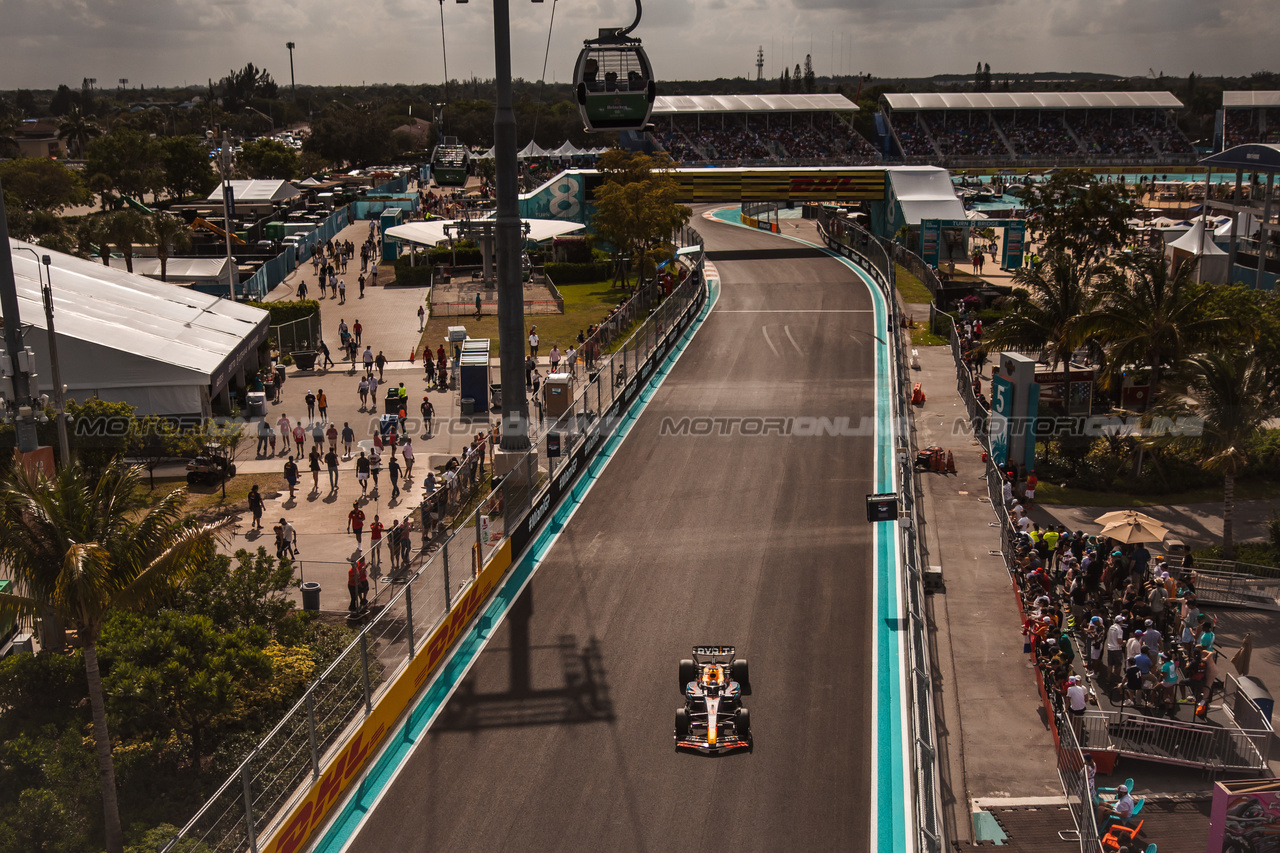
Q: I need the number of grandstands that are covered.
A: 3